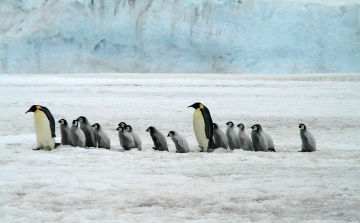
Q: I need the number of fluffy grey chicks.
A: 15